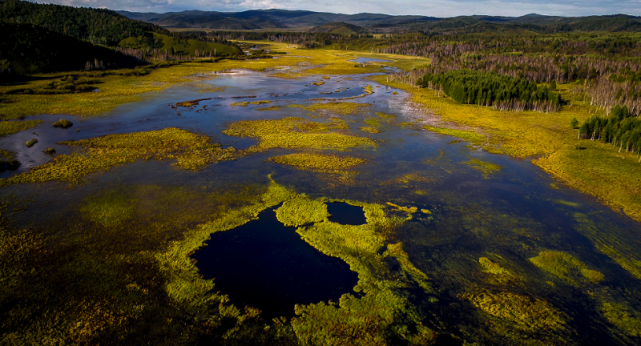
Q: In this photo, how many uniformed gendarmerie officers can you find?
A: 0